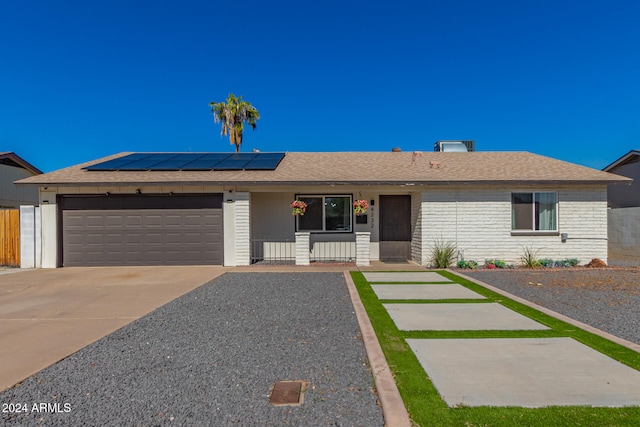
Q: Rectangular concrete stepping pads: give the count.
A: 4